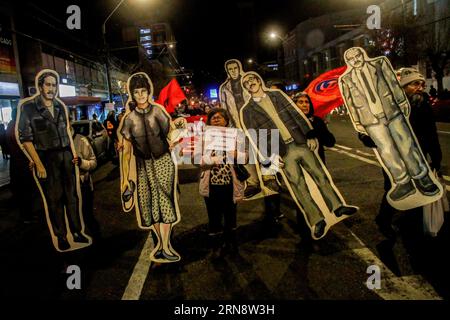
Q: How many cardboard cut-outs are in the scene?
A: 5